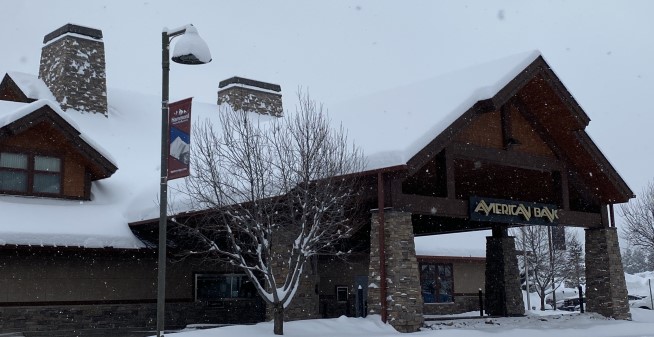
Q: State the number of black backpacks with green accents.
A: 0